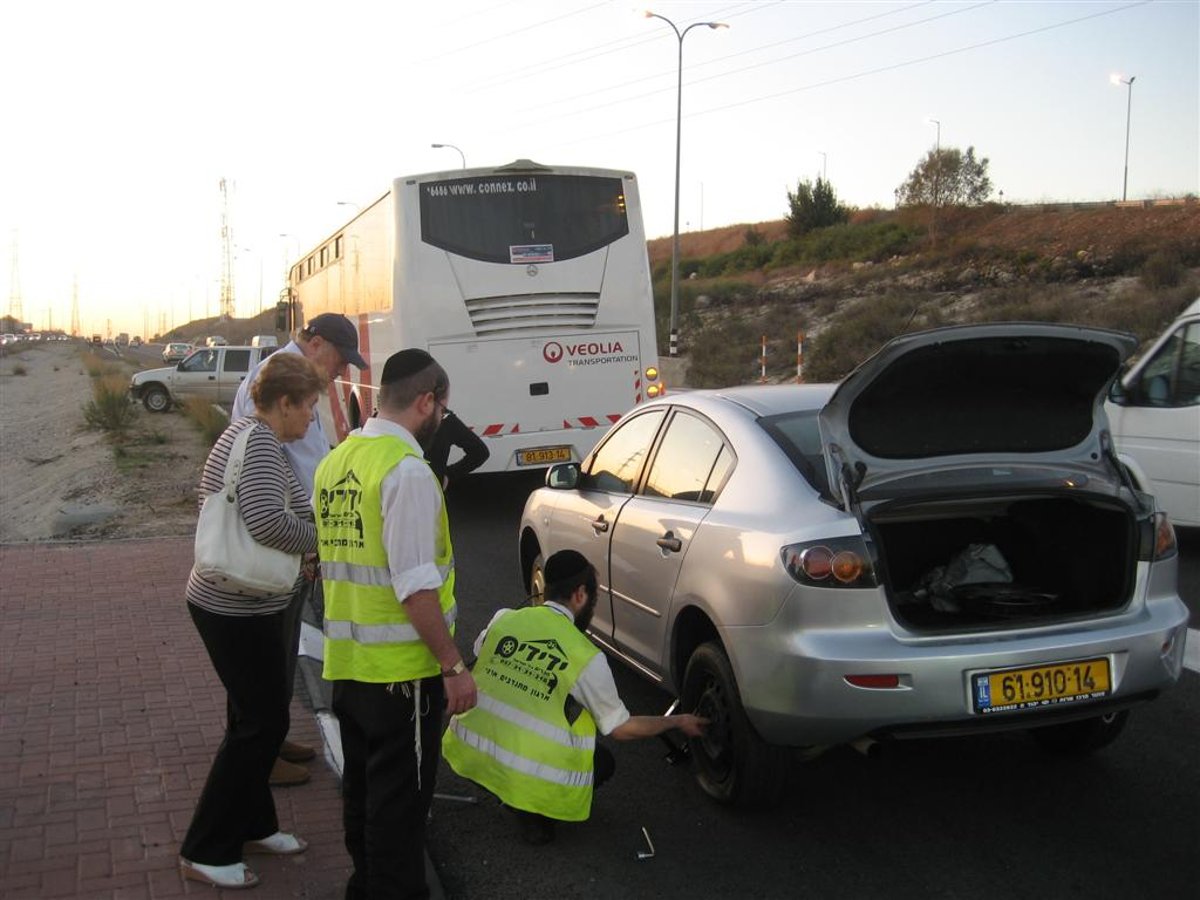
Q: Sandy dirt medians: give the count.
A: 1